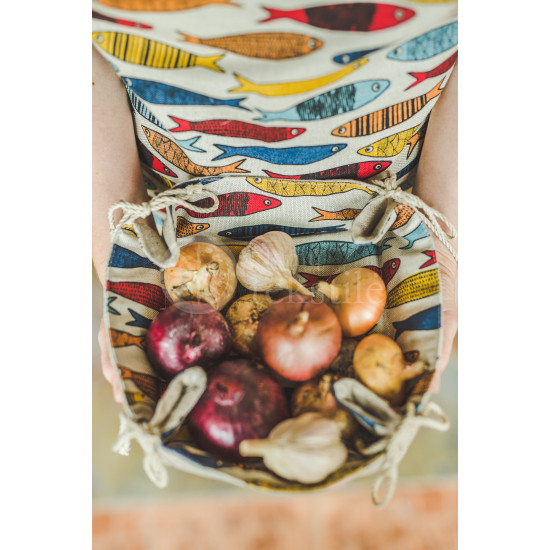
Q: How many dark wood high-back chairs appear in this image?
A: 0